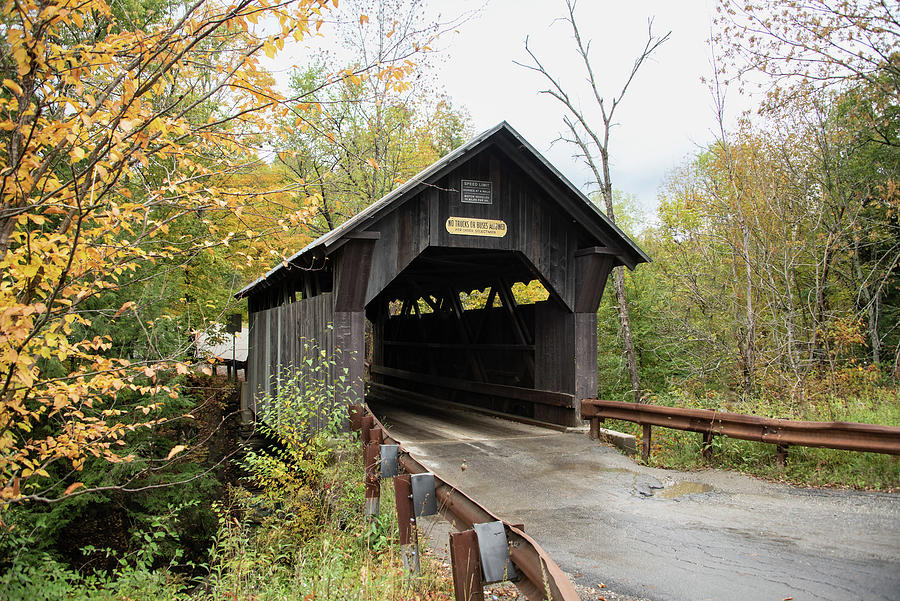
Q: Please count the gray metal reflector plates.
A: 3